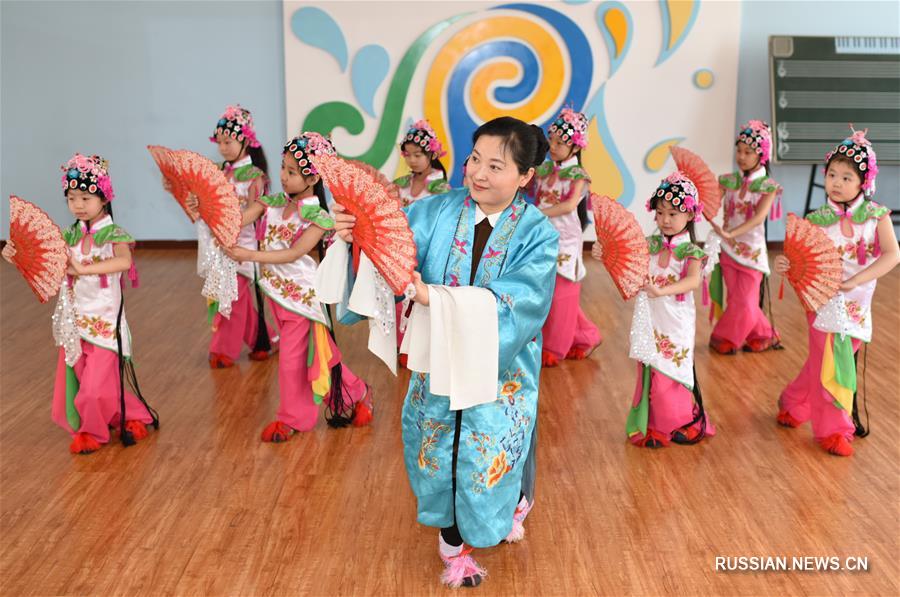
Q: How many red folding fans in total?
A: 8